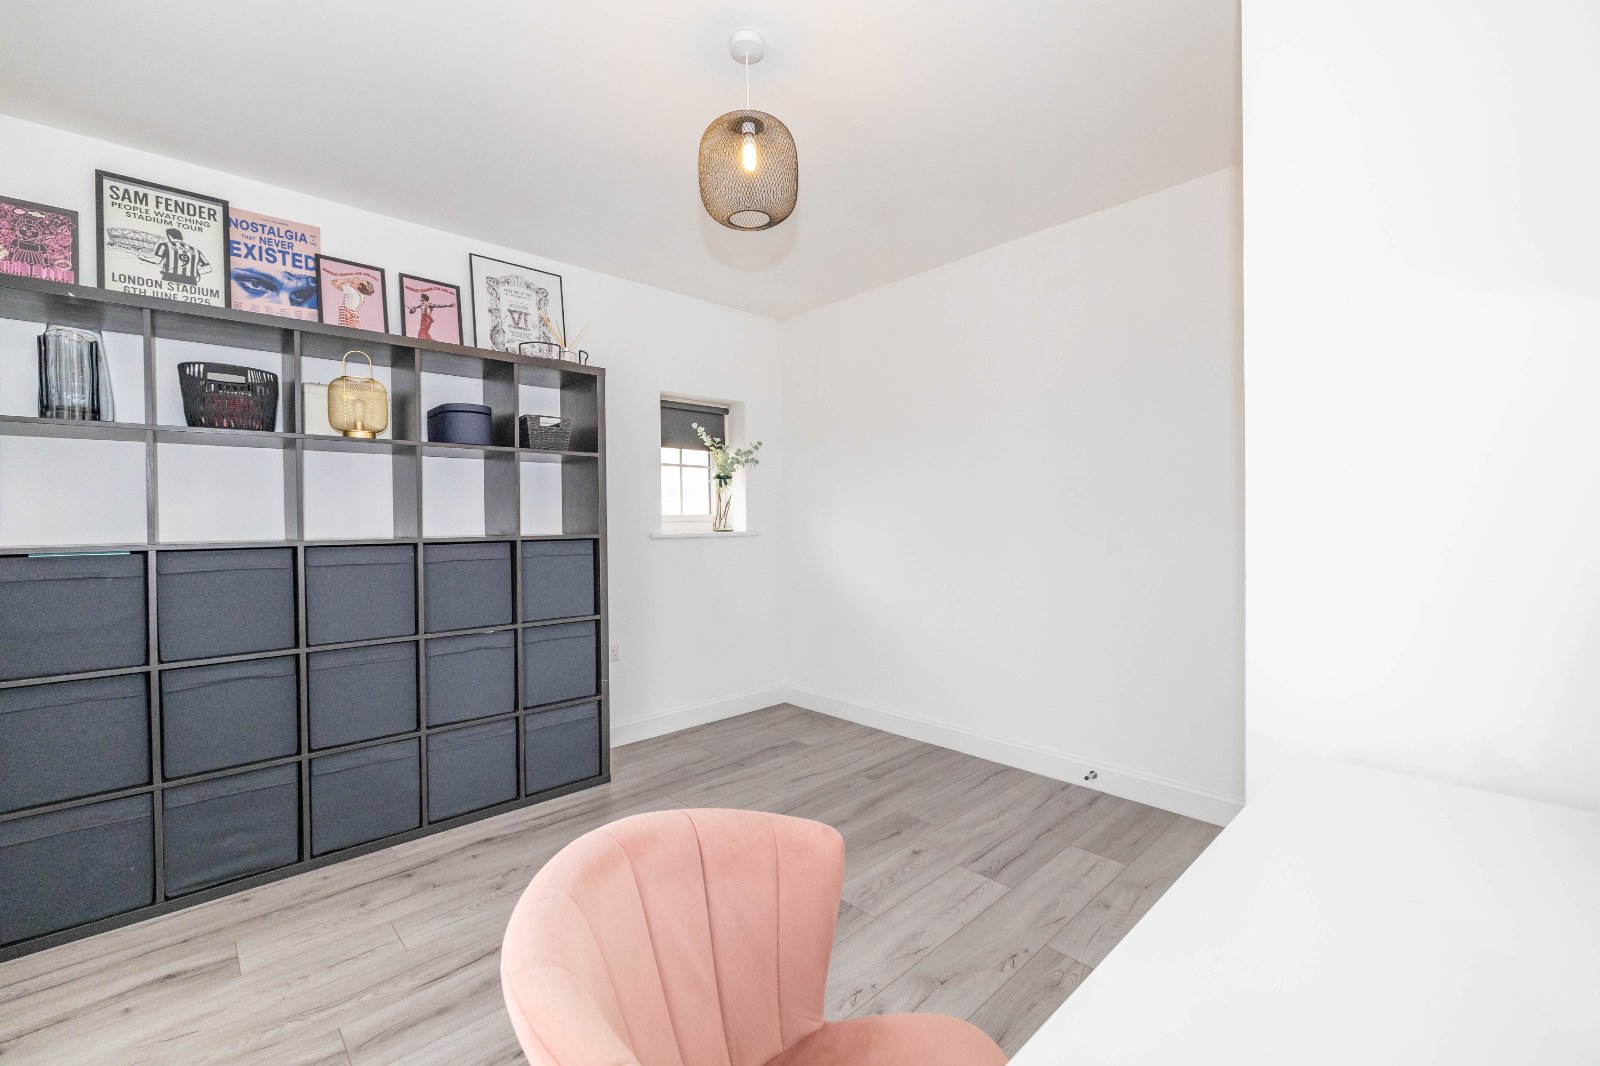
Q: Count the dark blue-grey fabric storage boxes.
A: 15